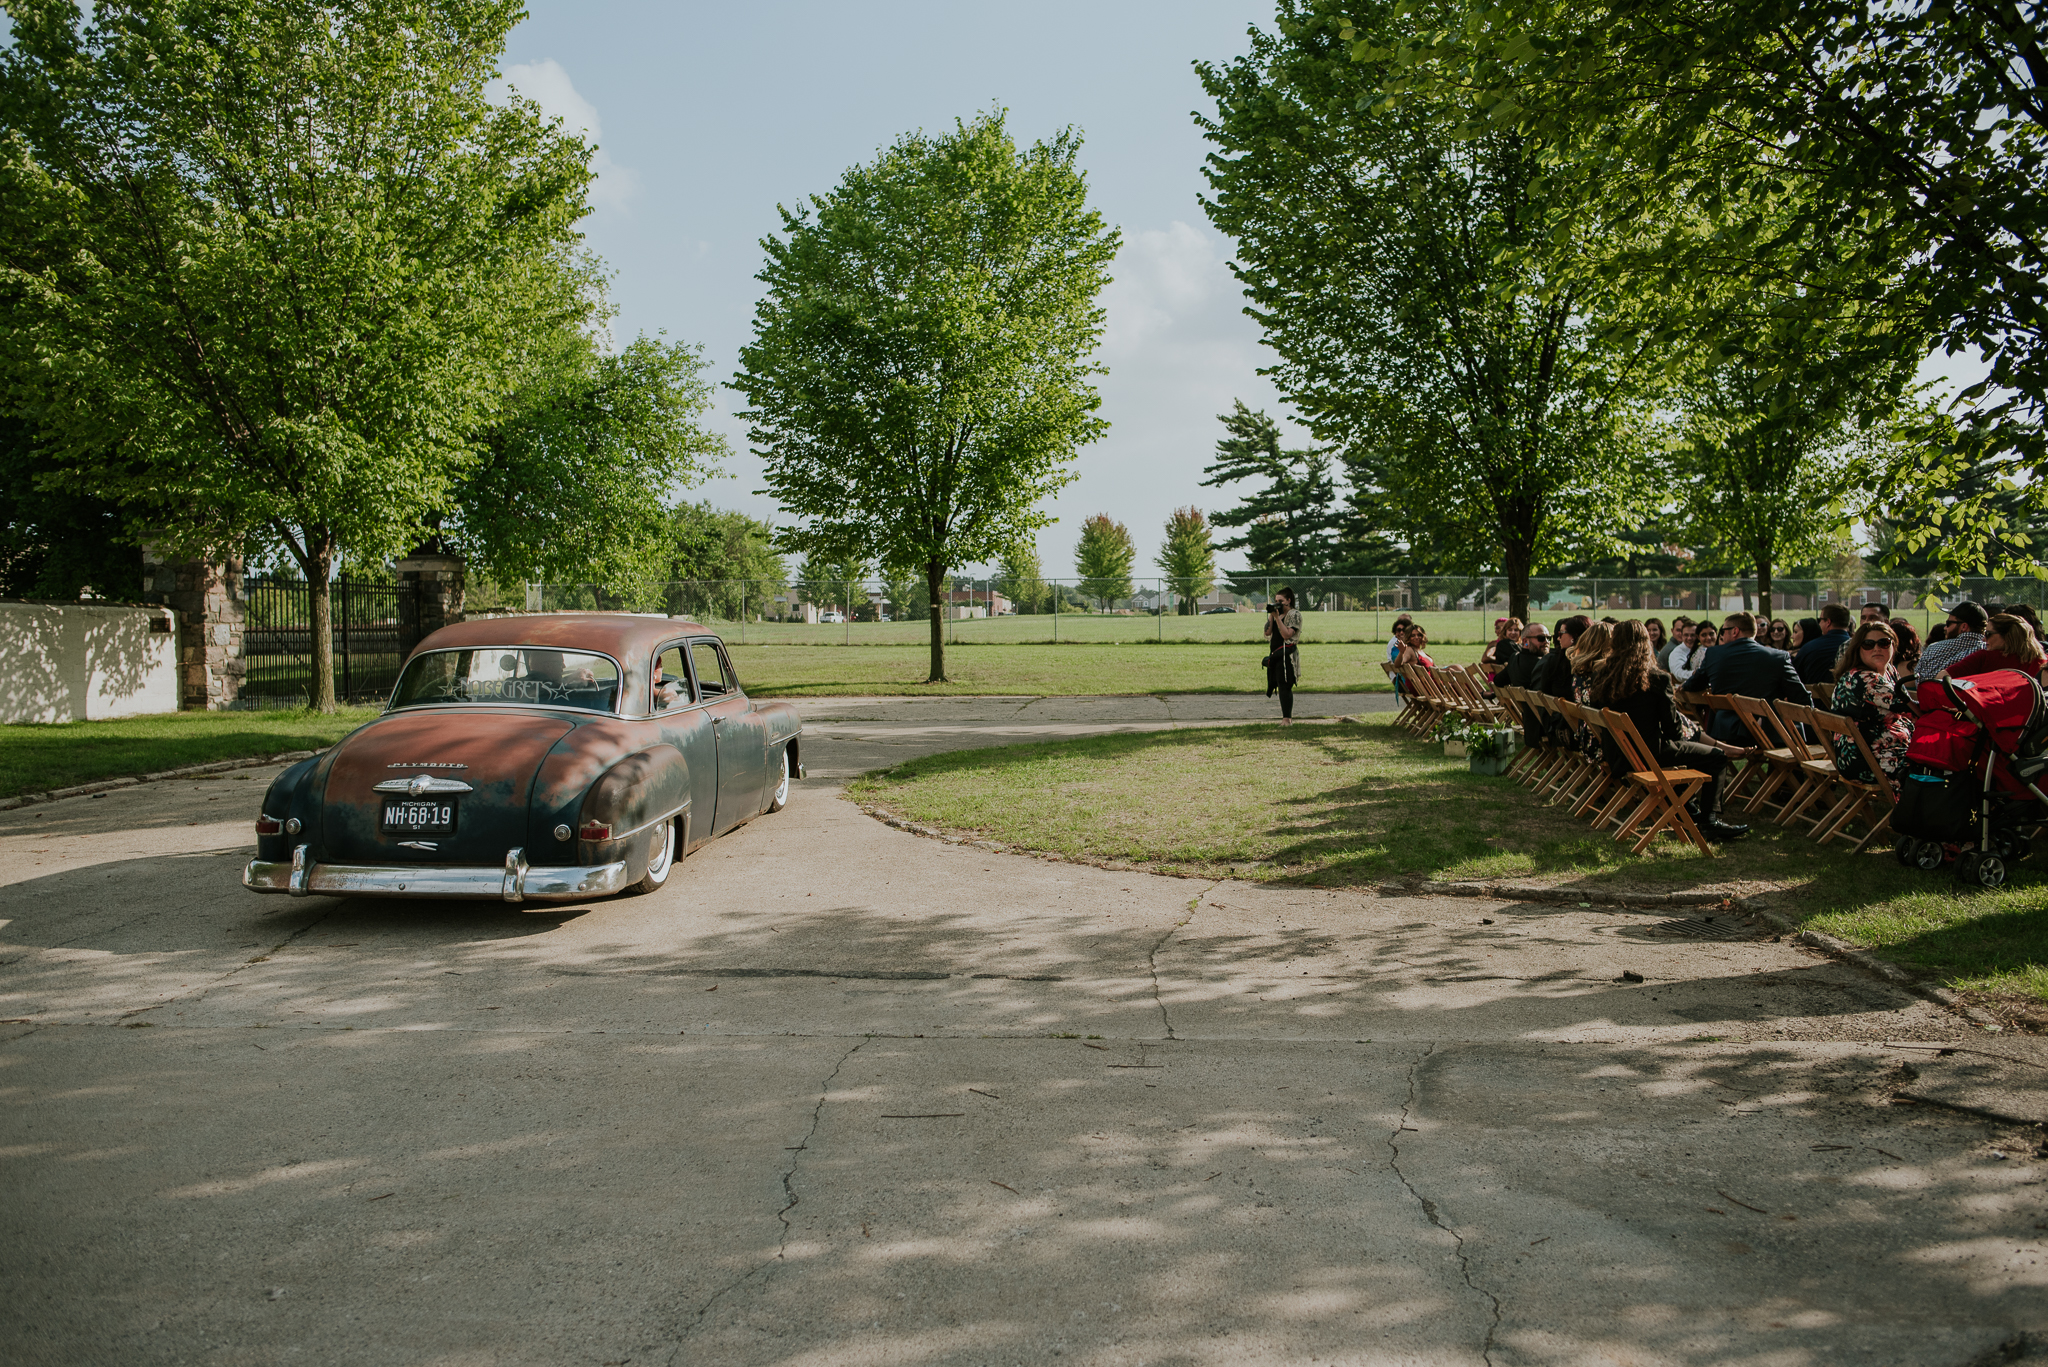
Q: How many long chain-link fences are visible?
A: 1